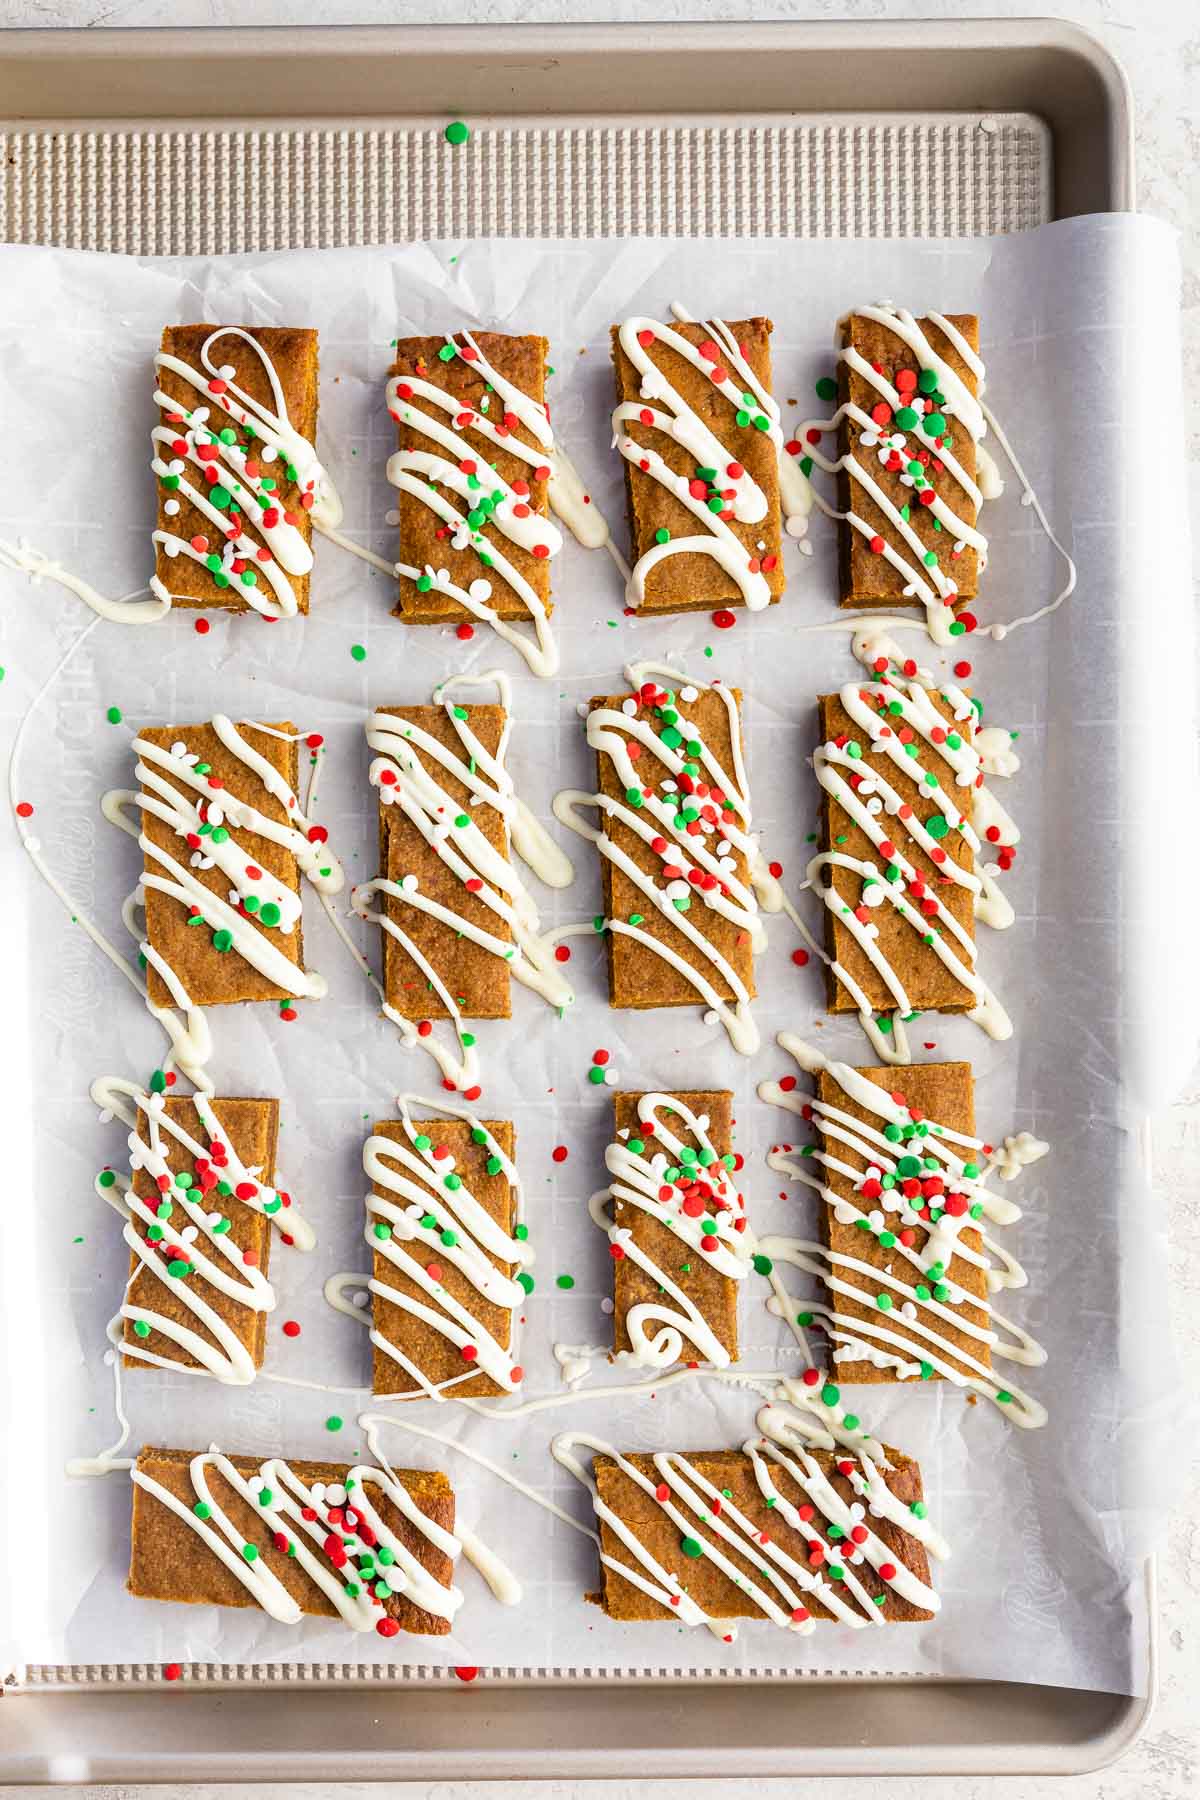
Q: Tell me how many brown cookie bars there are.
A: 14